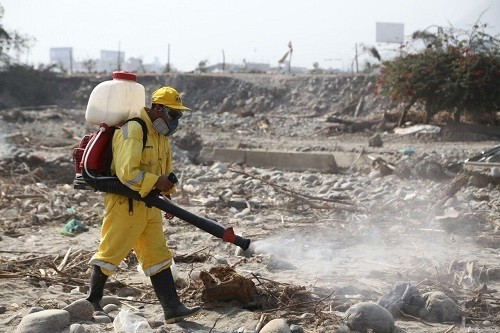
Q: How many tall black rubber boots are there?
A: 2